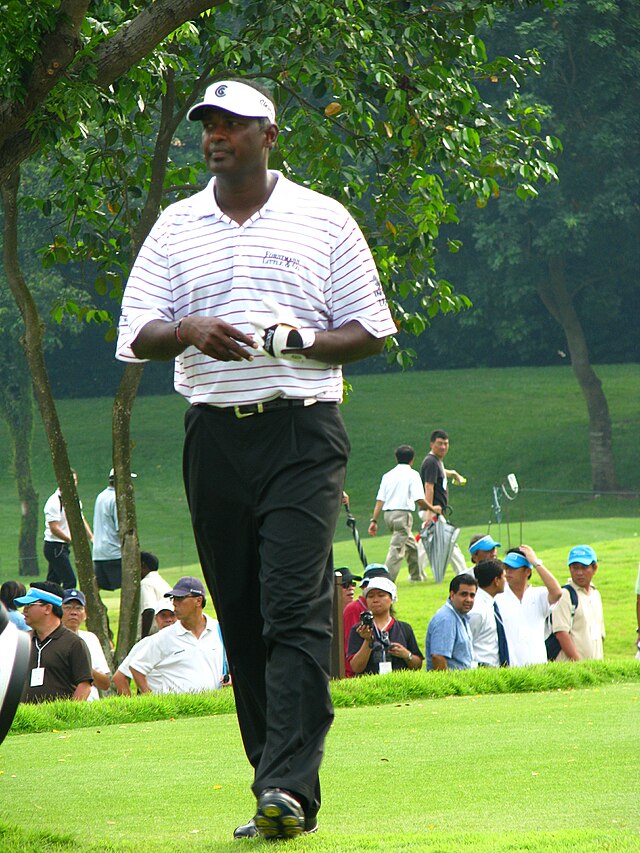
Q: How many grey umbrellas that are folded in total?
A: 1